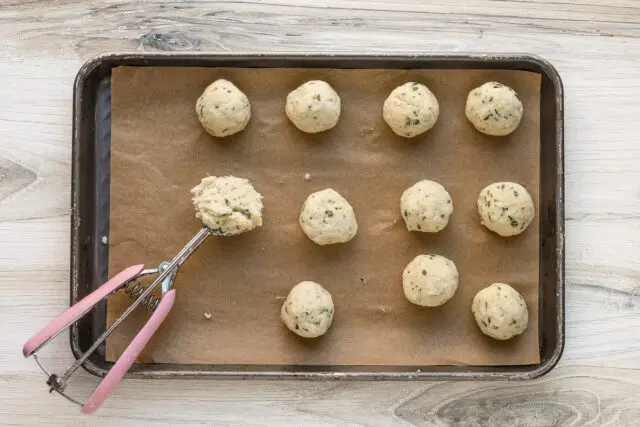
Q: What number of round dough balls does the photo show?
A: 10